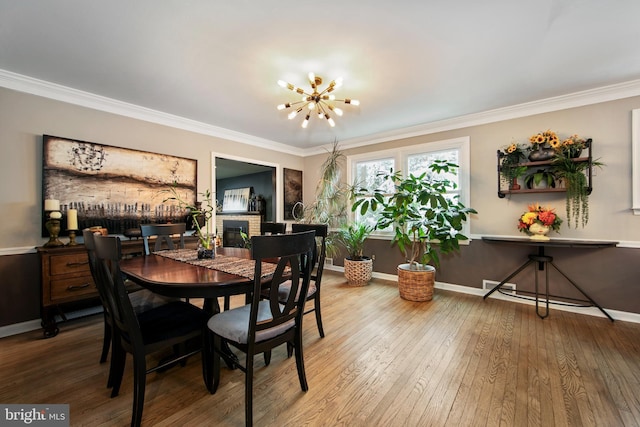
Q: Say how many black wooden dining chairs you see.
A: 6